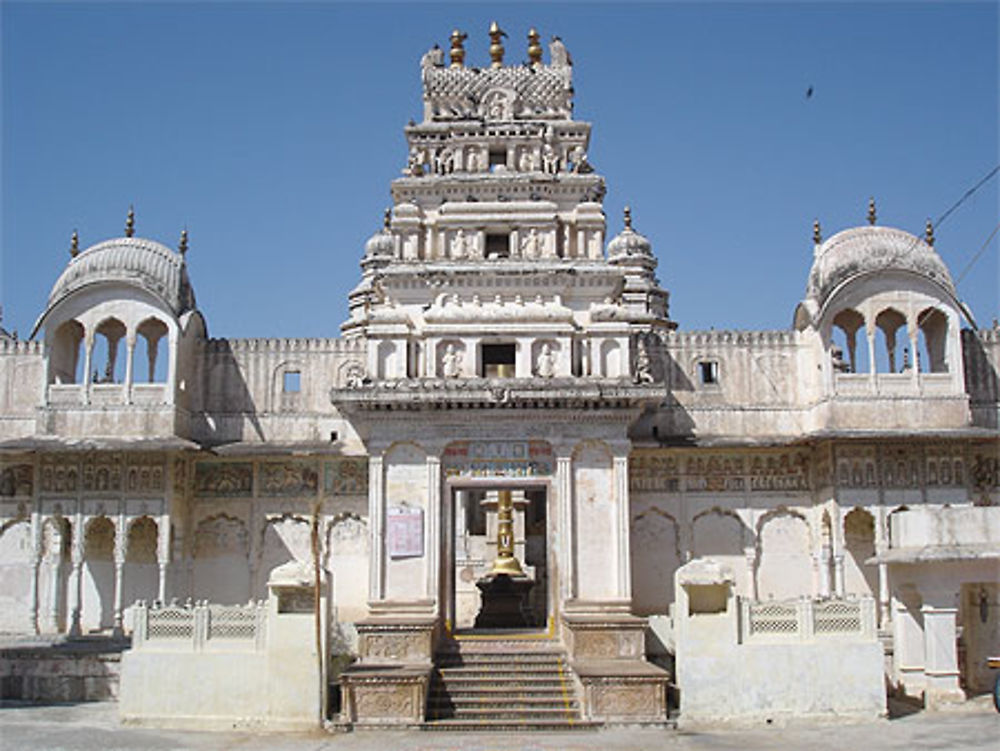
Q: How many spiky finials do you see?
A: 11